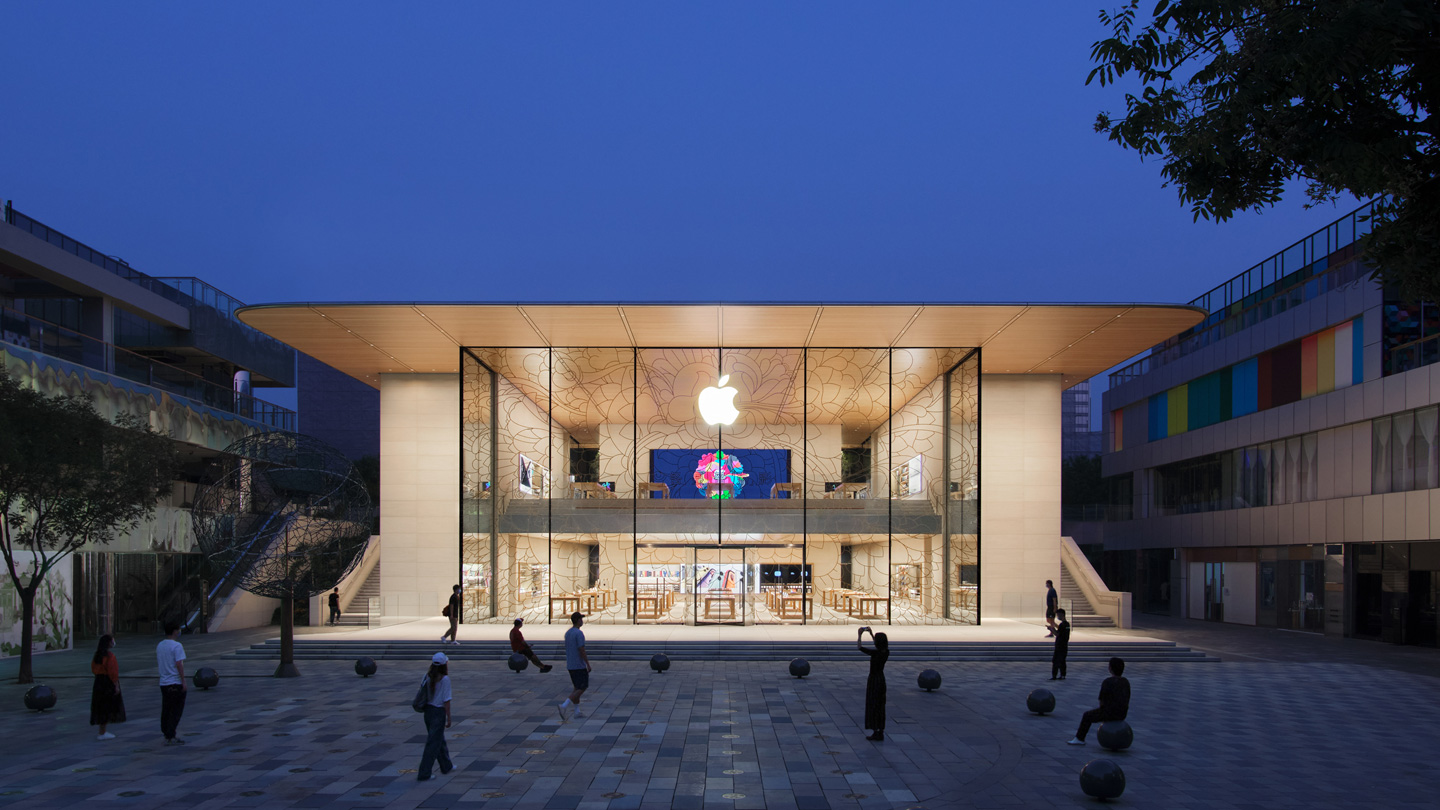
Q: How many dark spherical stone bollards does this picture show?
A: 10